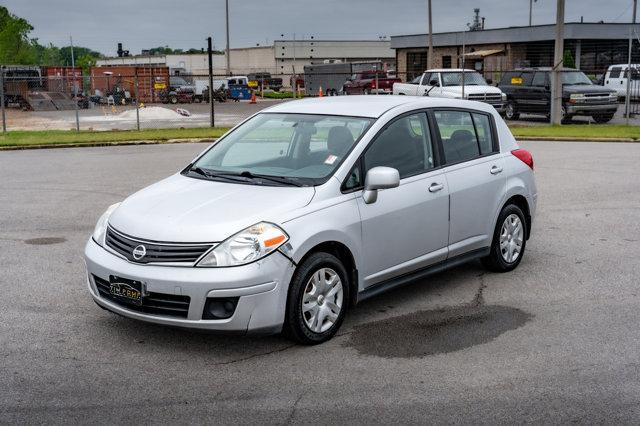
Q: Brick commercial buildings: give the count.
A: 1